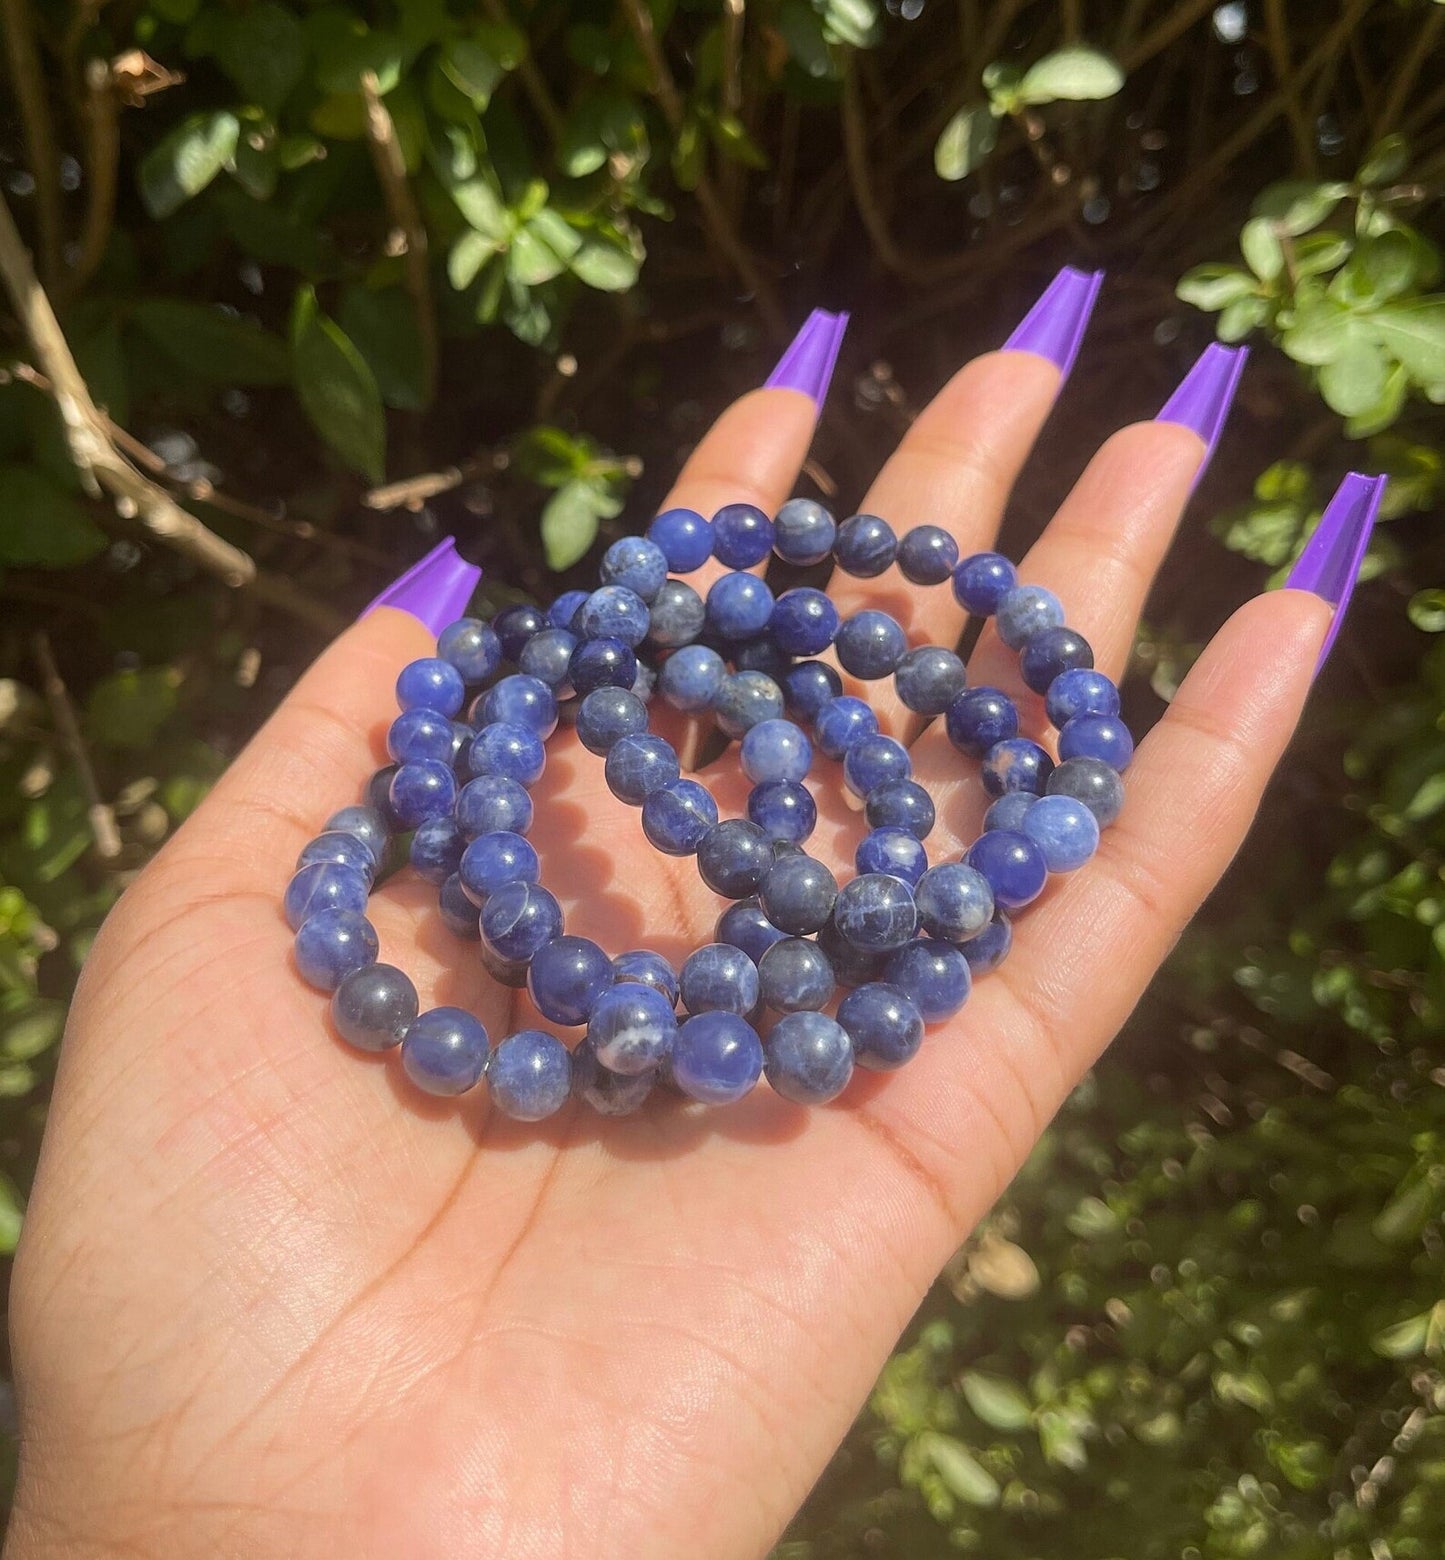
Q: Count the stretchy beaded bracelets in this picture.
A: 4